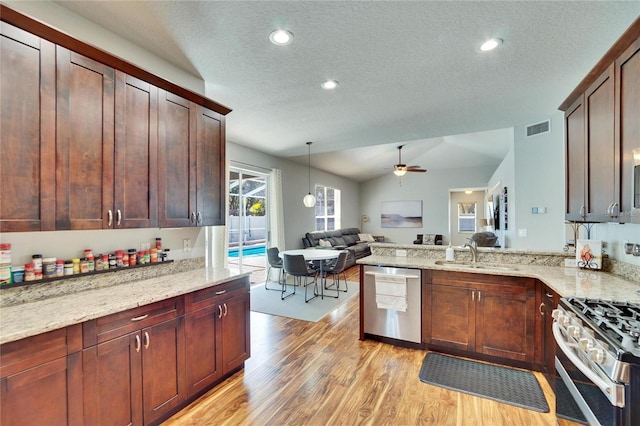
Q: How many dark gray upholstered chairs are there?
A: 4